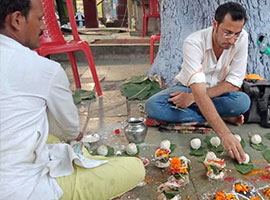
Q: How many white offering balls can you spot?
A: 8